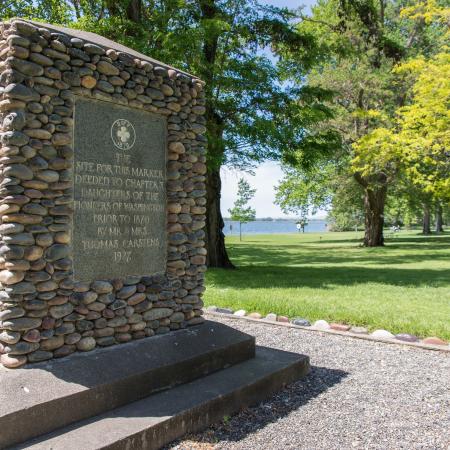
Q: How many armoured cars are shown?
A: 0